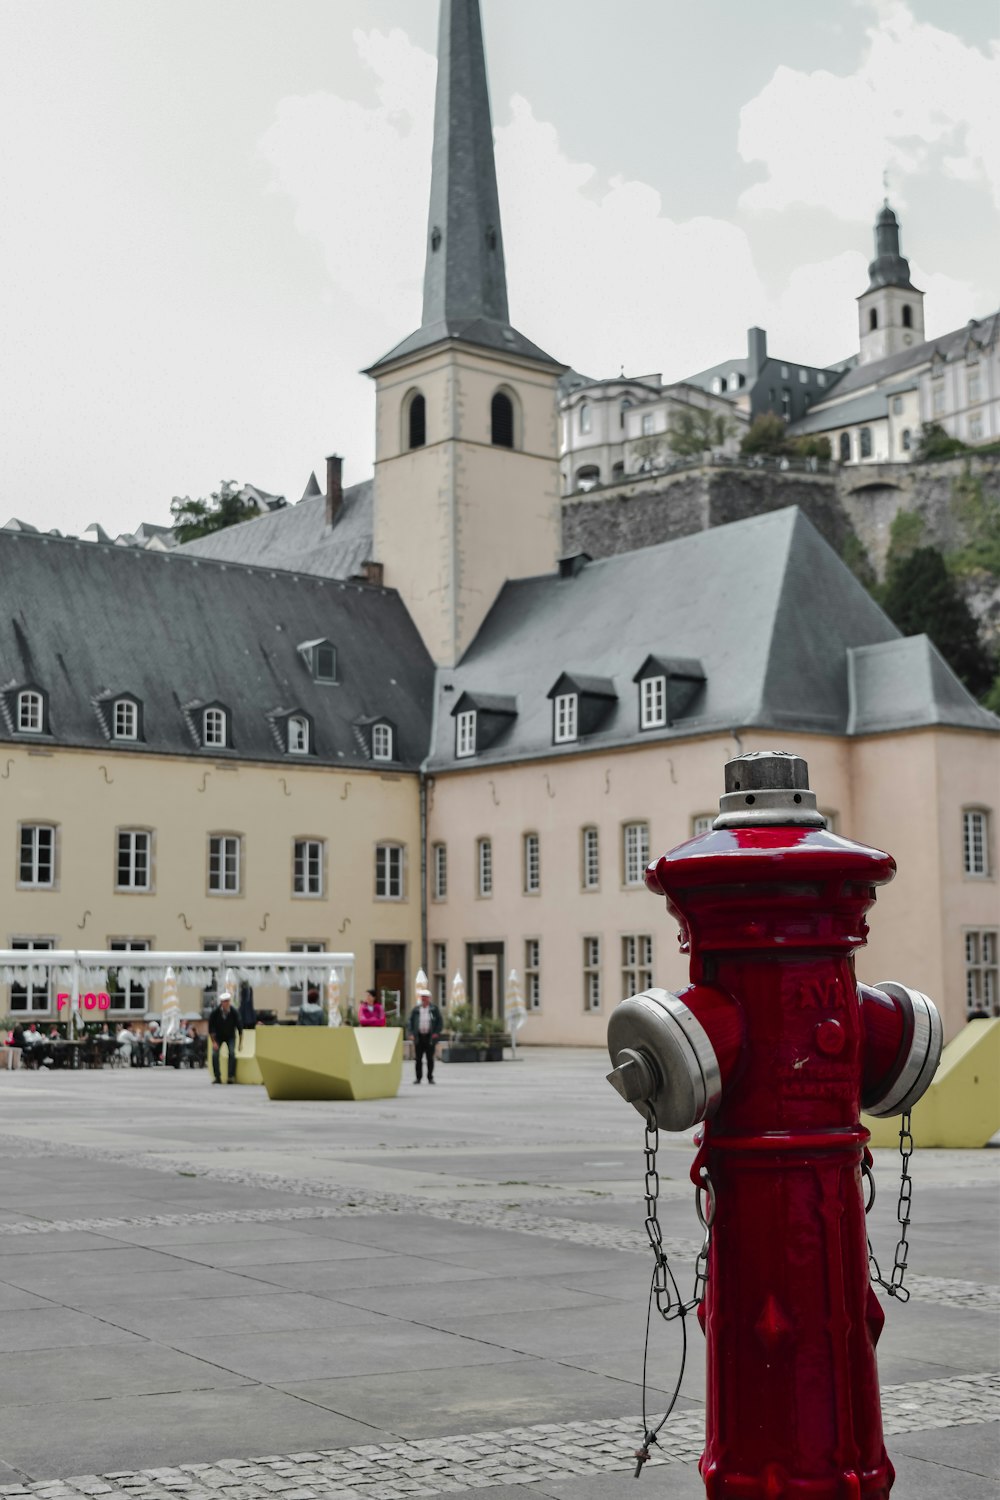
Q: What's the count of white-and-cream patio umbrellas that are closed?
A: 6